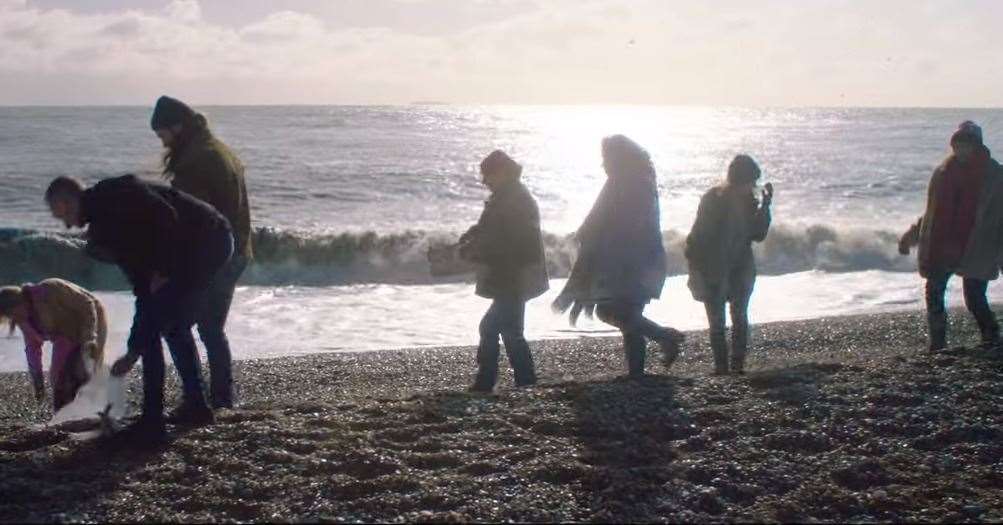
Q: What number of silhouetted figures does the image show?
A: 7